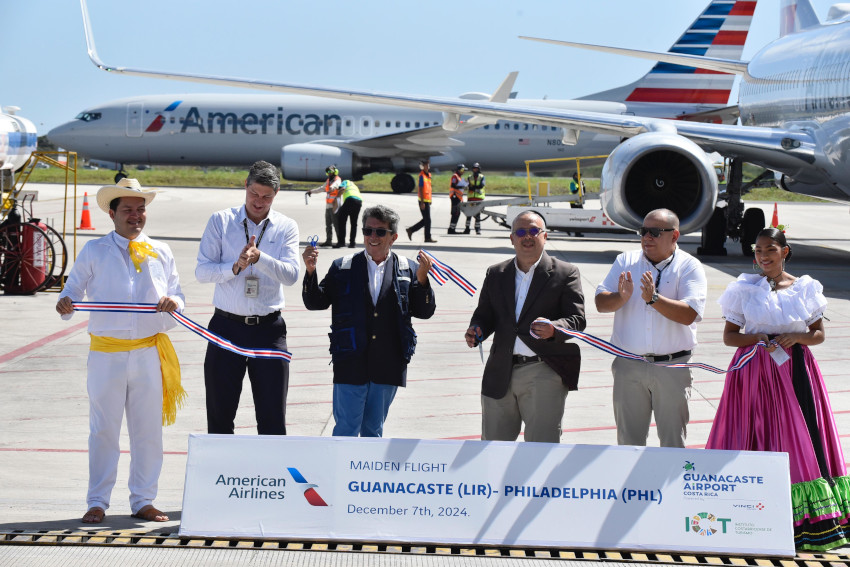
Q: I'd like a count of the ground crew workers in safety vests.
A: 6